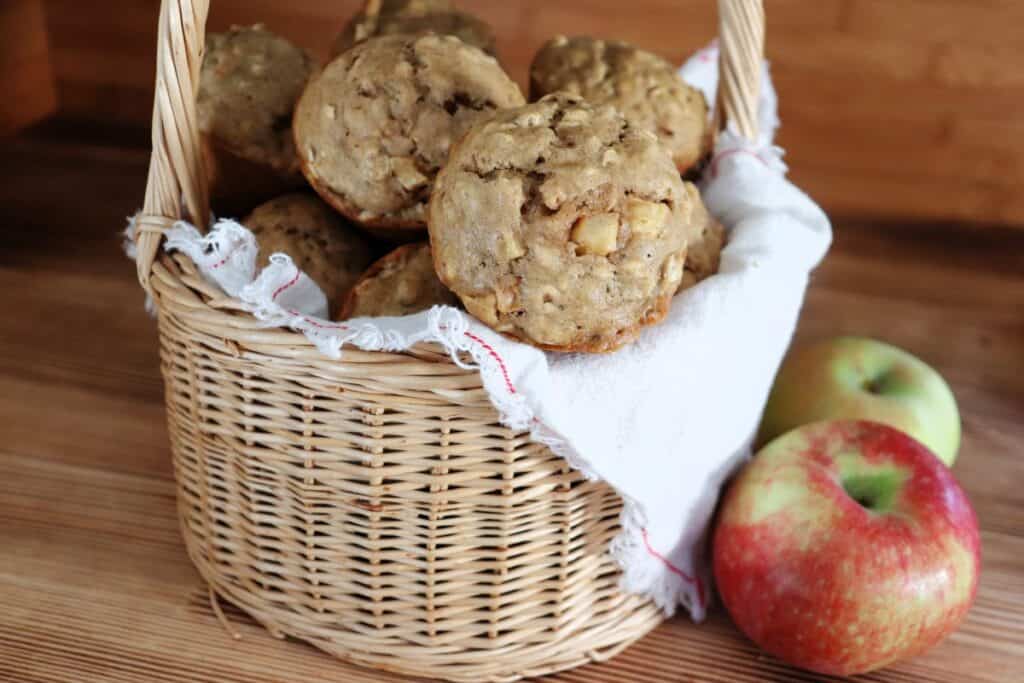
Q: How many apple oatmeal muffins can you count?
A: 8